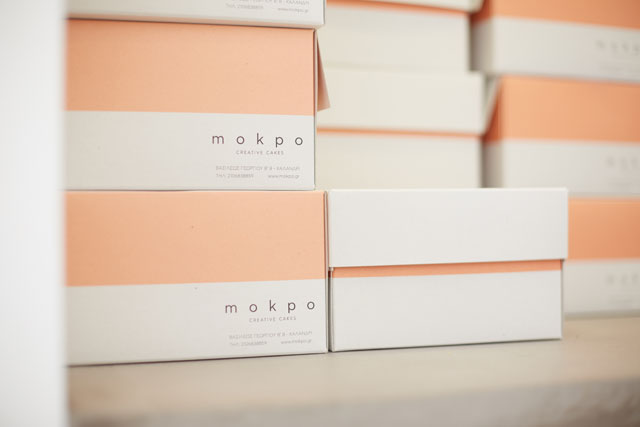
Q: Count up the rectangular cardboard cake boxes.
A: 9